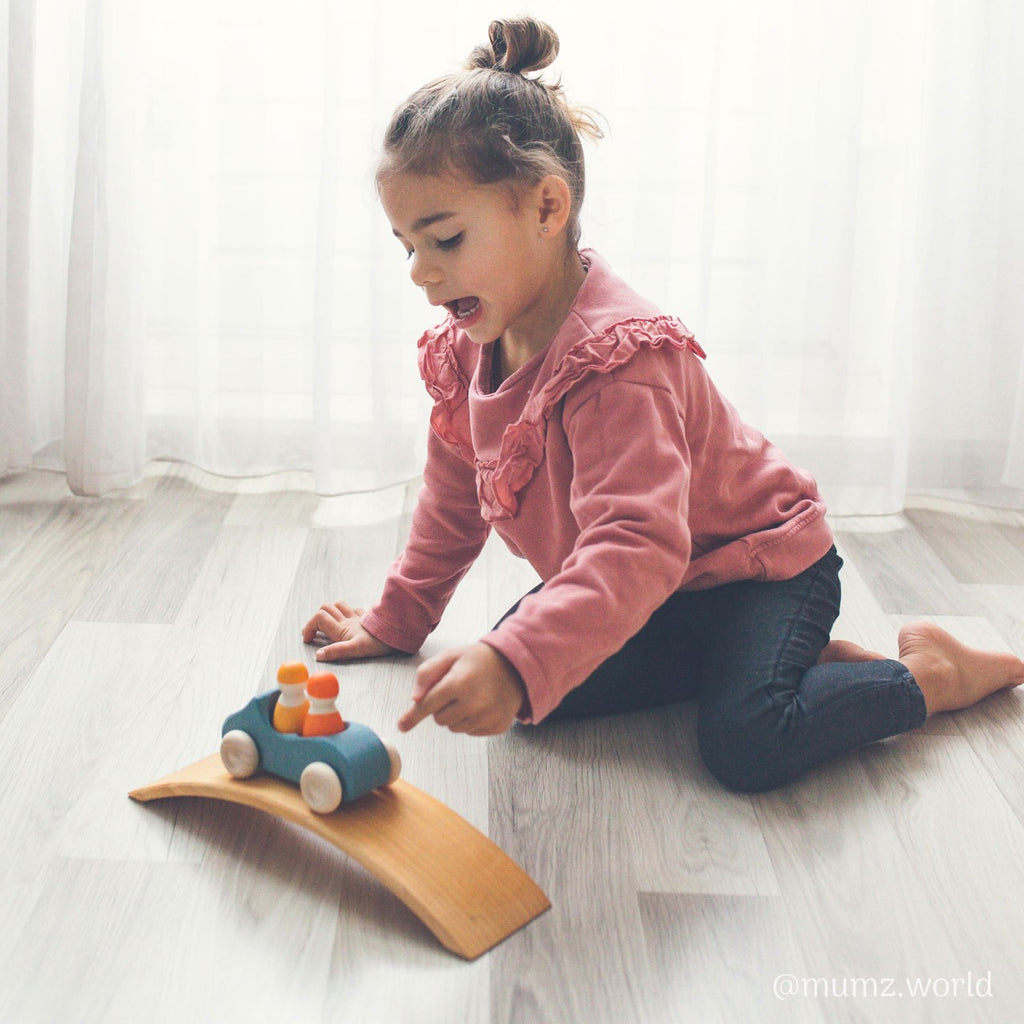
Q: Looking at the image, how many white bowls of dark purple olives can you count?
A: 0